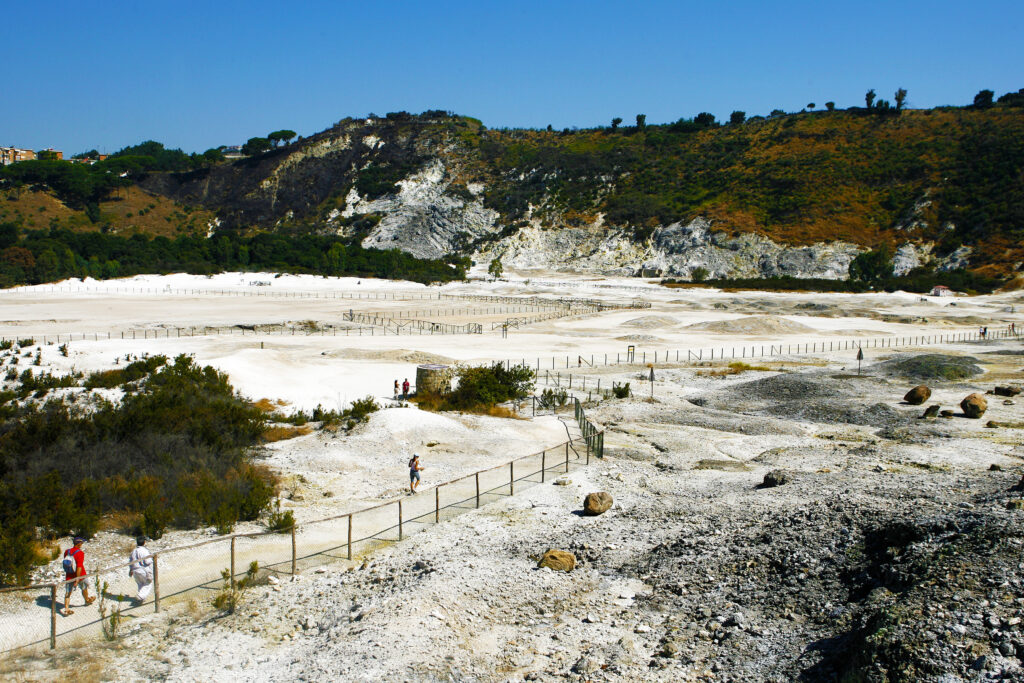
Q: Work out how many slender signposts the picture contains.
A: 2